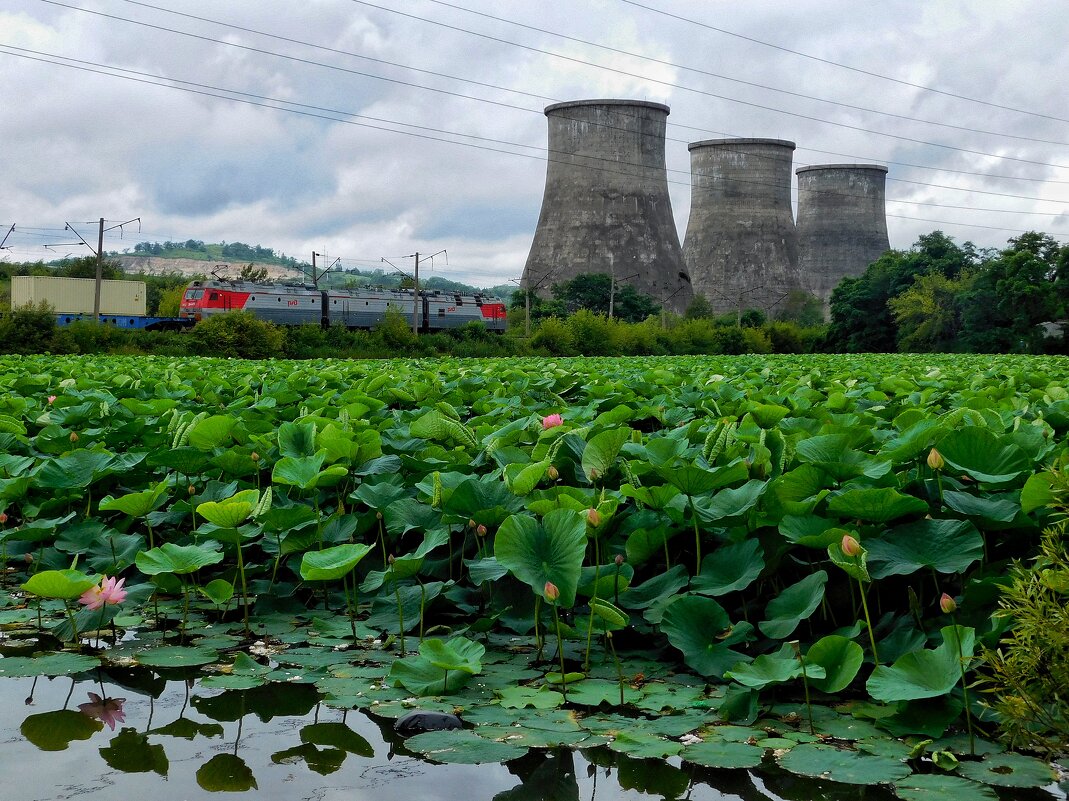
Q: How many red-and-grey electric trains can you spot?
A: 1